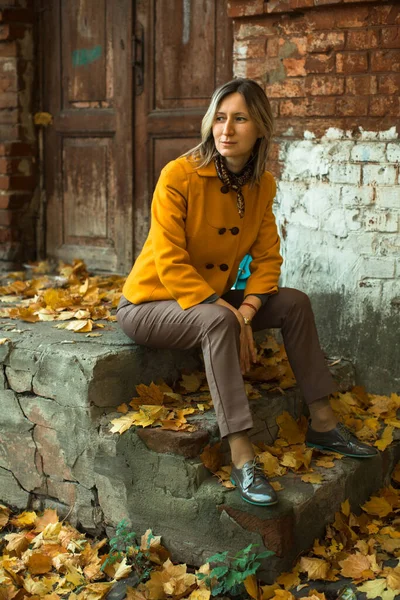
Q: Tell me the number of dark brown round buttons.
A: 5